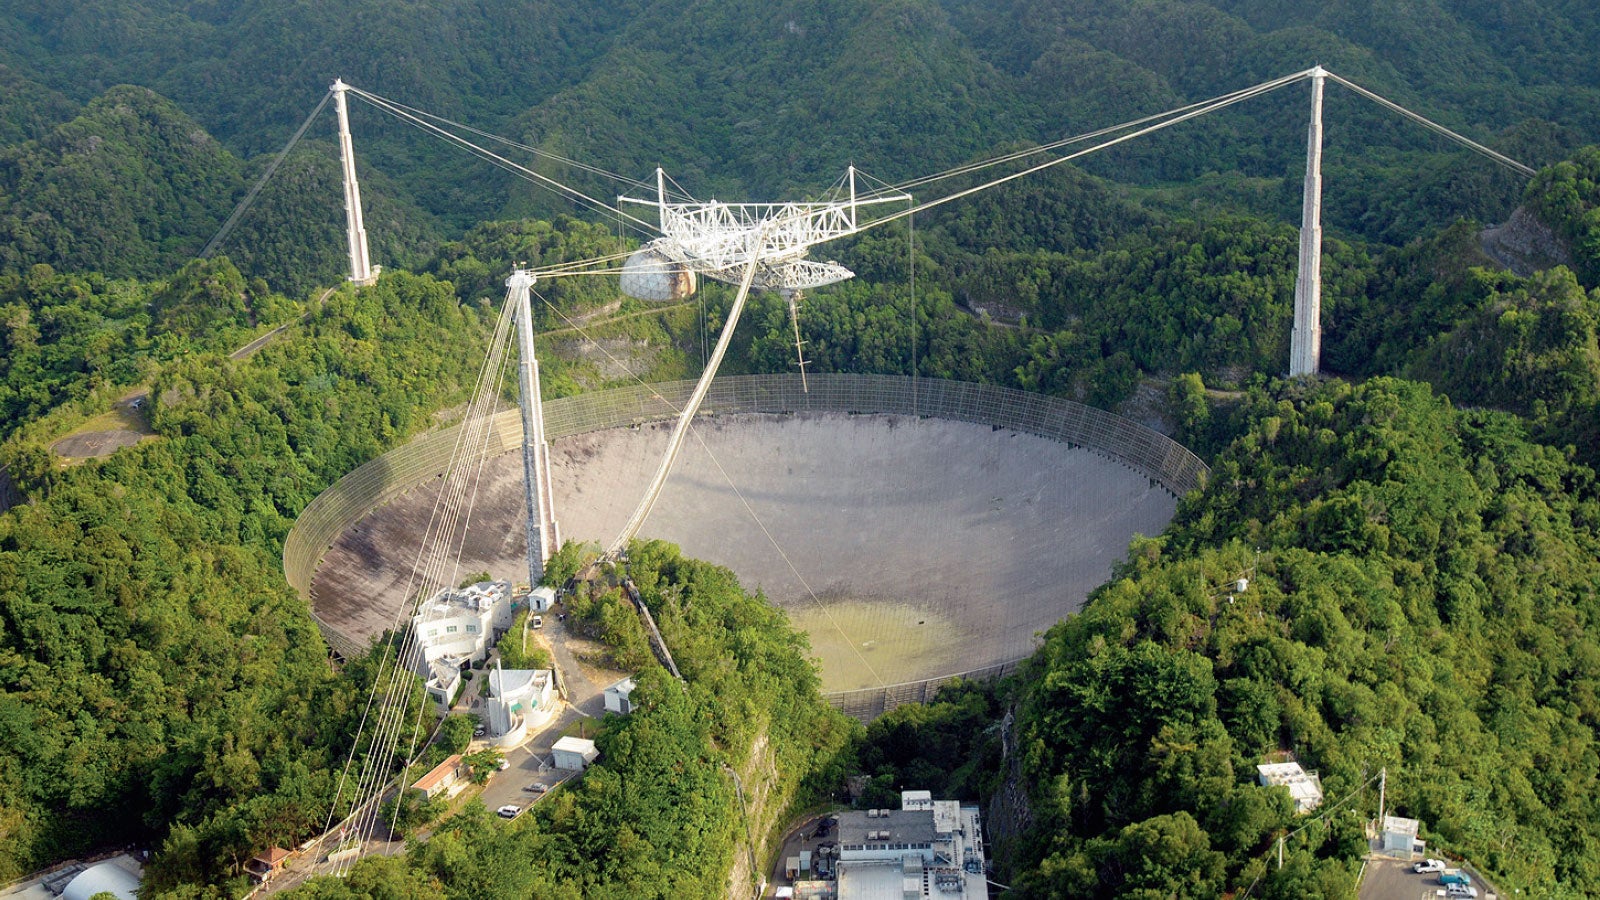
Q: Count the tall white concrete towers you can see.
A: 3